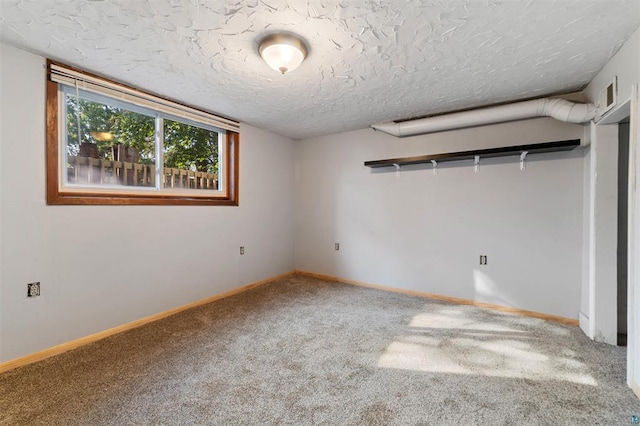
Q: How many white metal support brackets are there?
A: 4